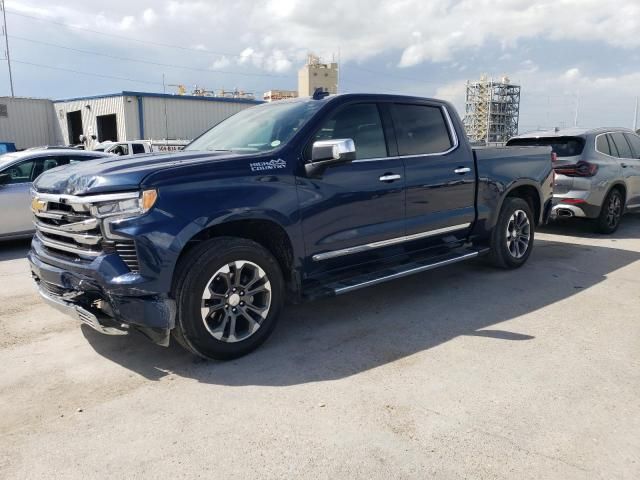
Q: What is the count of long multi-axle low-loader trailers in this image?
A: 0